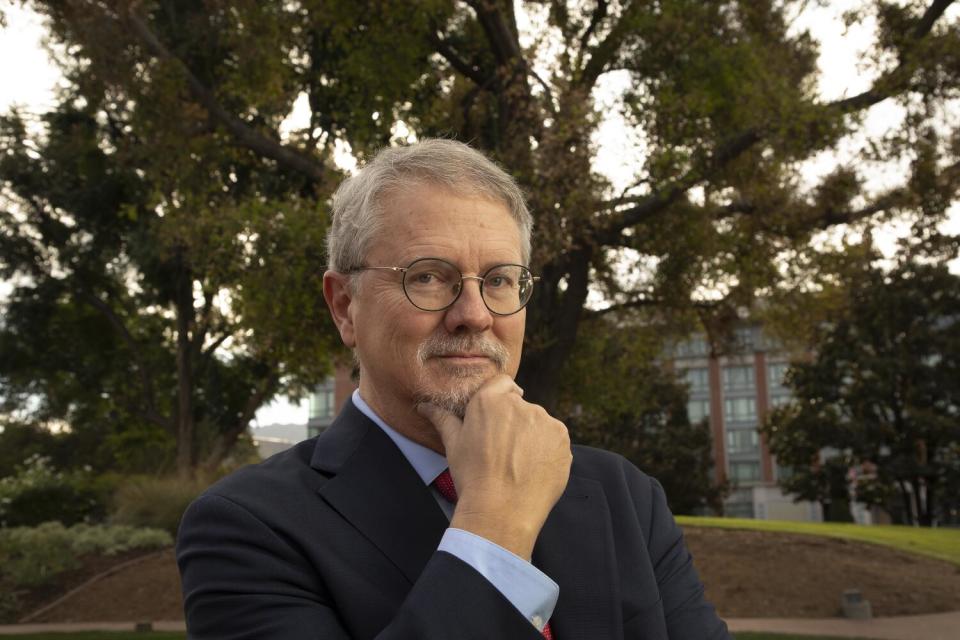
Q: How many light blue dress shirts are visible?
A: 1